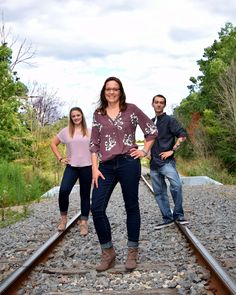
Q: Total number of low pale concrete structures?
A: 2